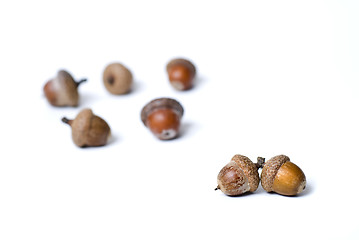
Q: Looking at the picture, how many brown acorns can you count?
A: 7